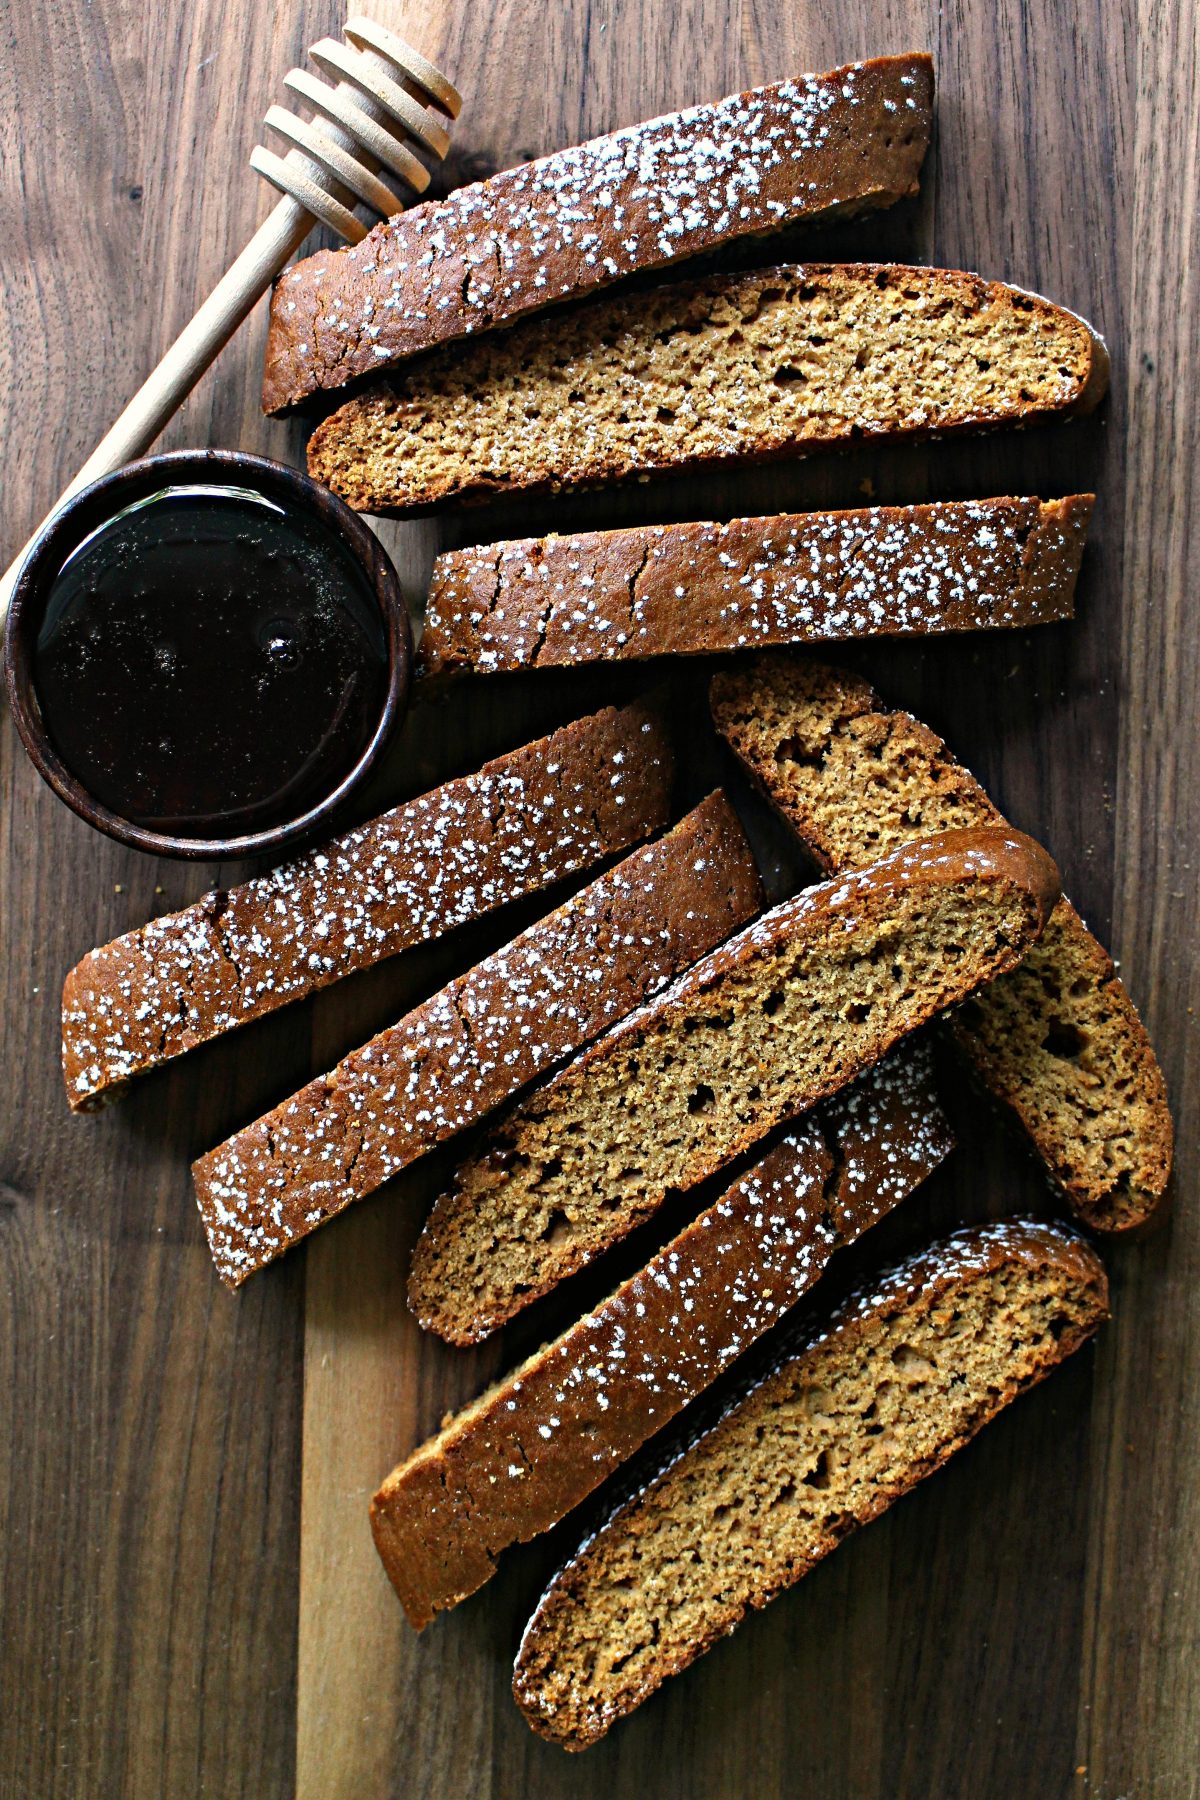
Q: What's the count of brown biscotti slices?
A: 9